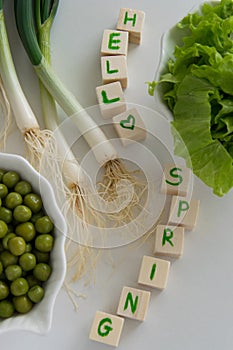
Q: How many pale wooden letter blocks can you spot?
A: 11